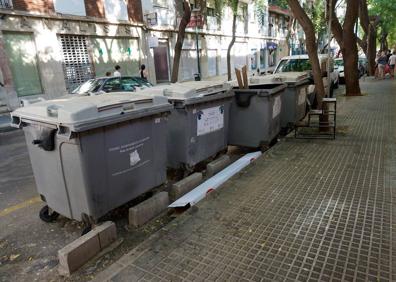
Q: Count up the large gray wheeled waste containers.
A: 4